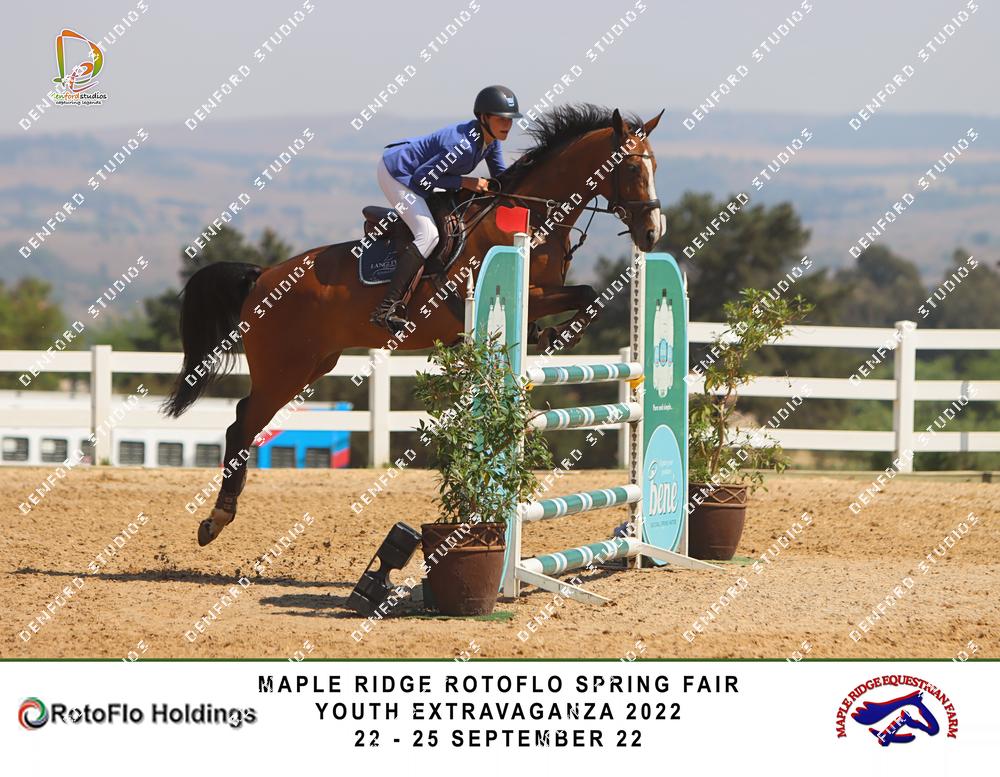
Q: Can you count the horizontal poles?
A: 4